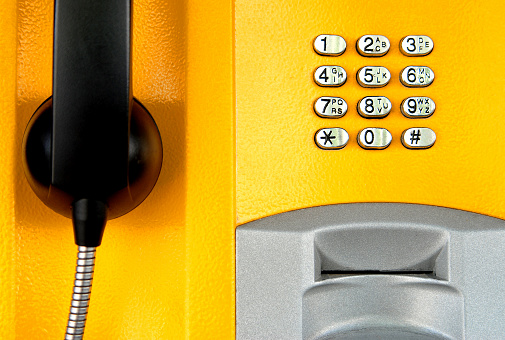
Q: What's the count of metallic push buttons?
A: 12